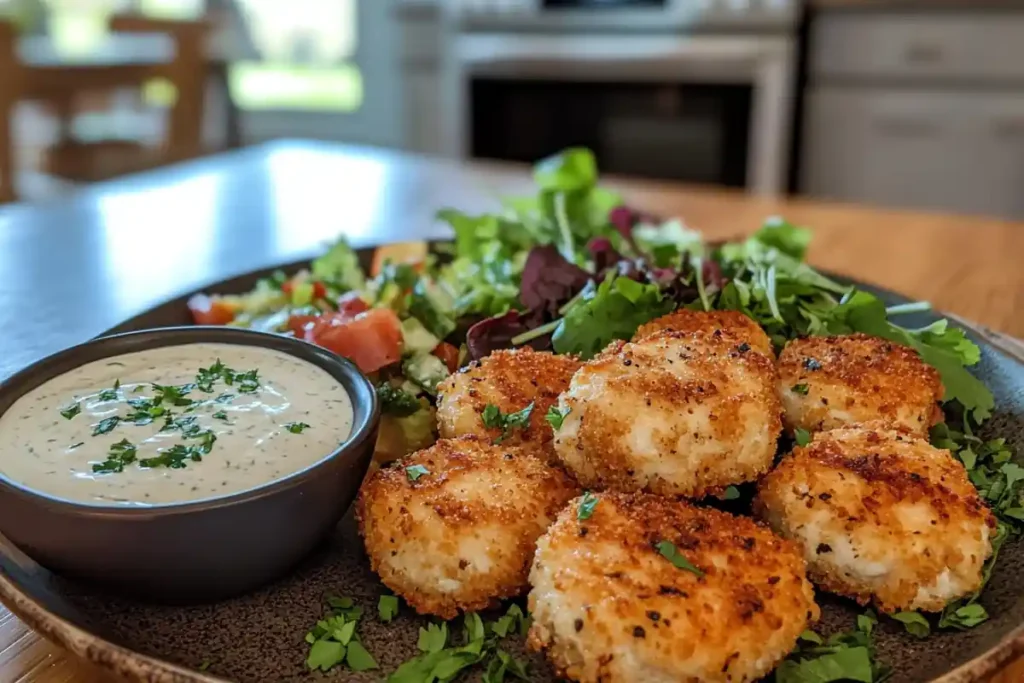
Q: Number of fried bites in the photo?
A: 7